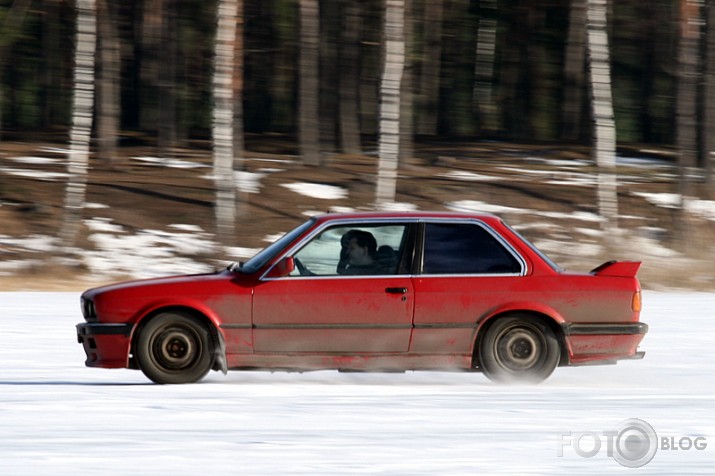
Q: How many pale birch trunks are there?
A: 4